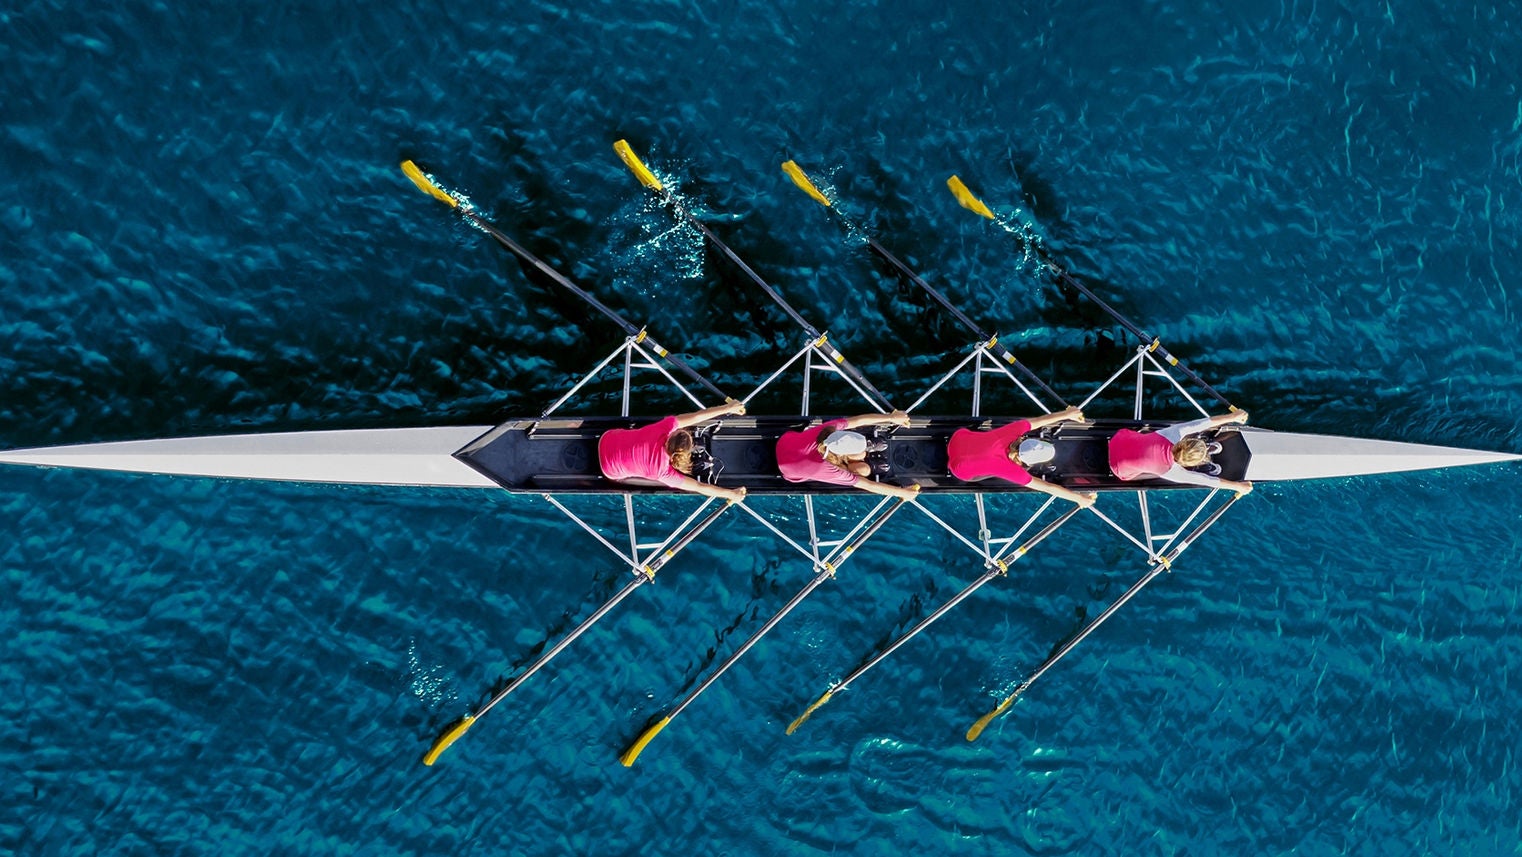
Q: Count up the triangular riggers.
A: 8